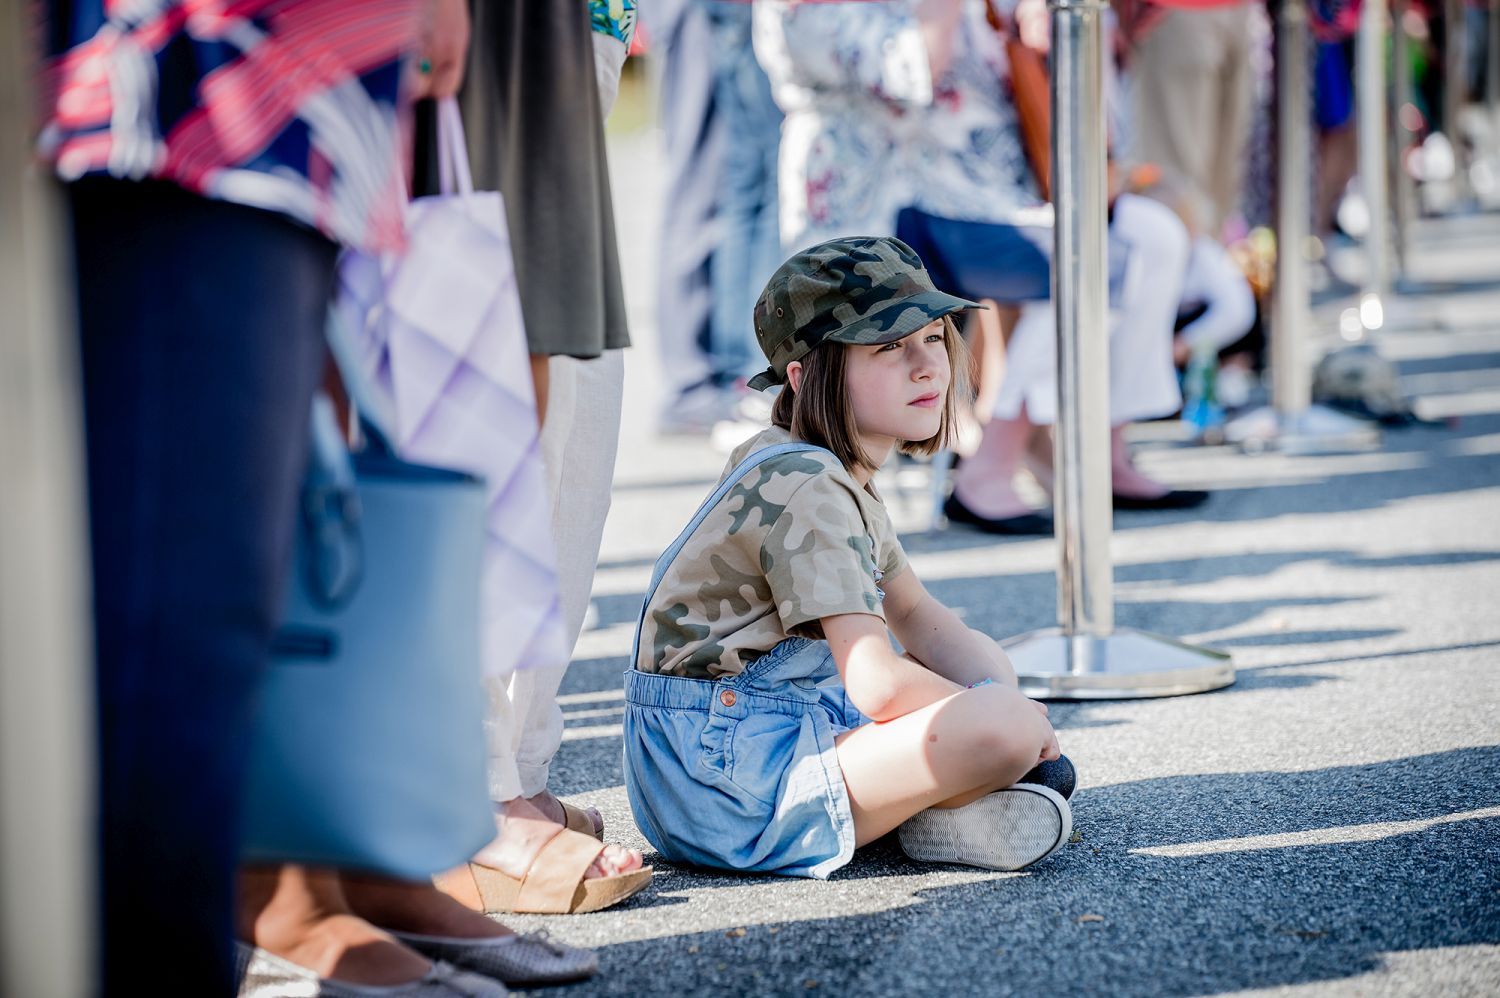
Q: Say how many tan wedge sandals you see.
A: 2